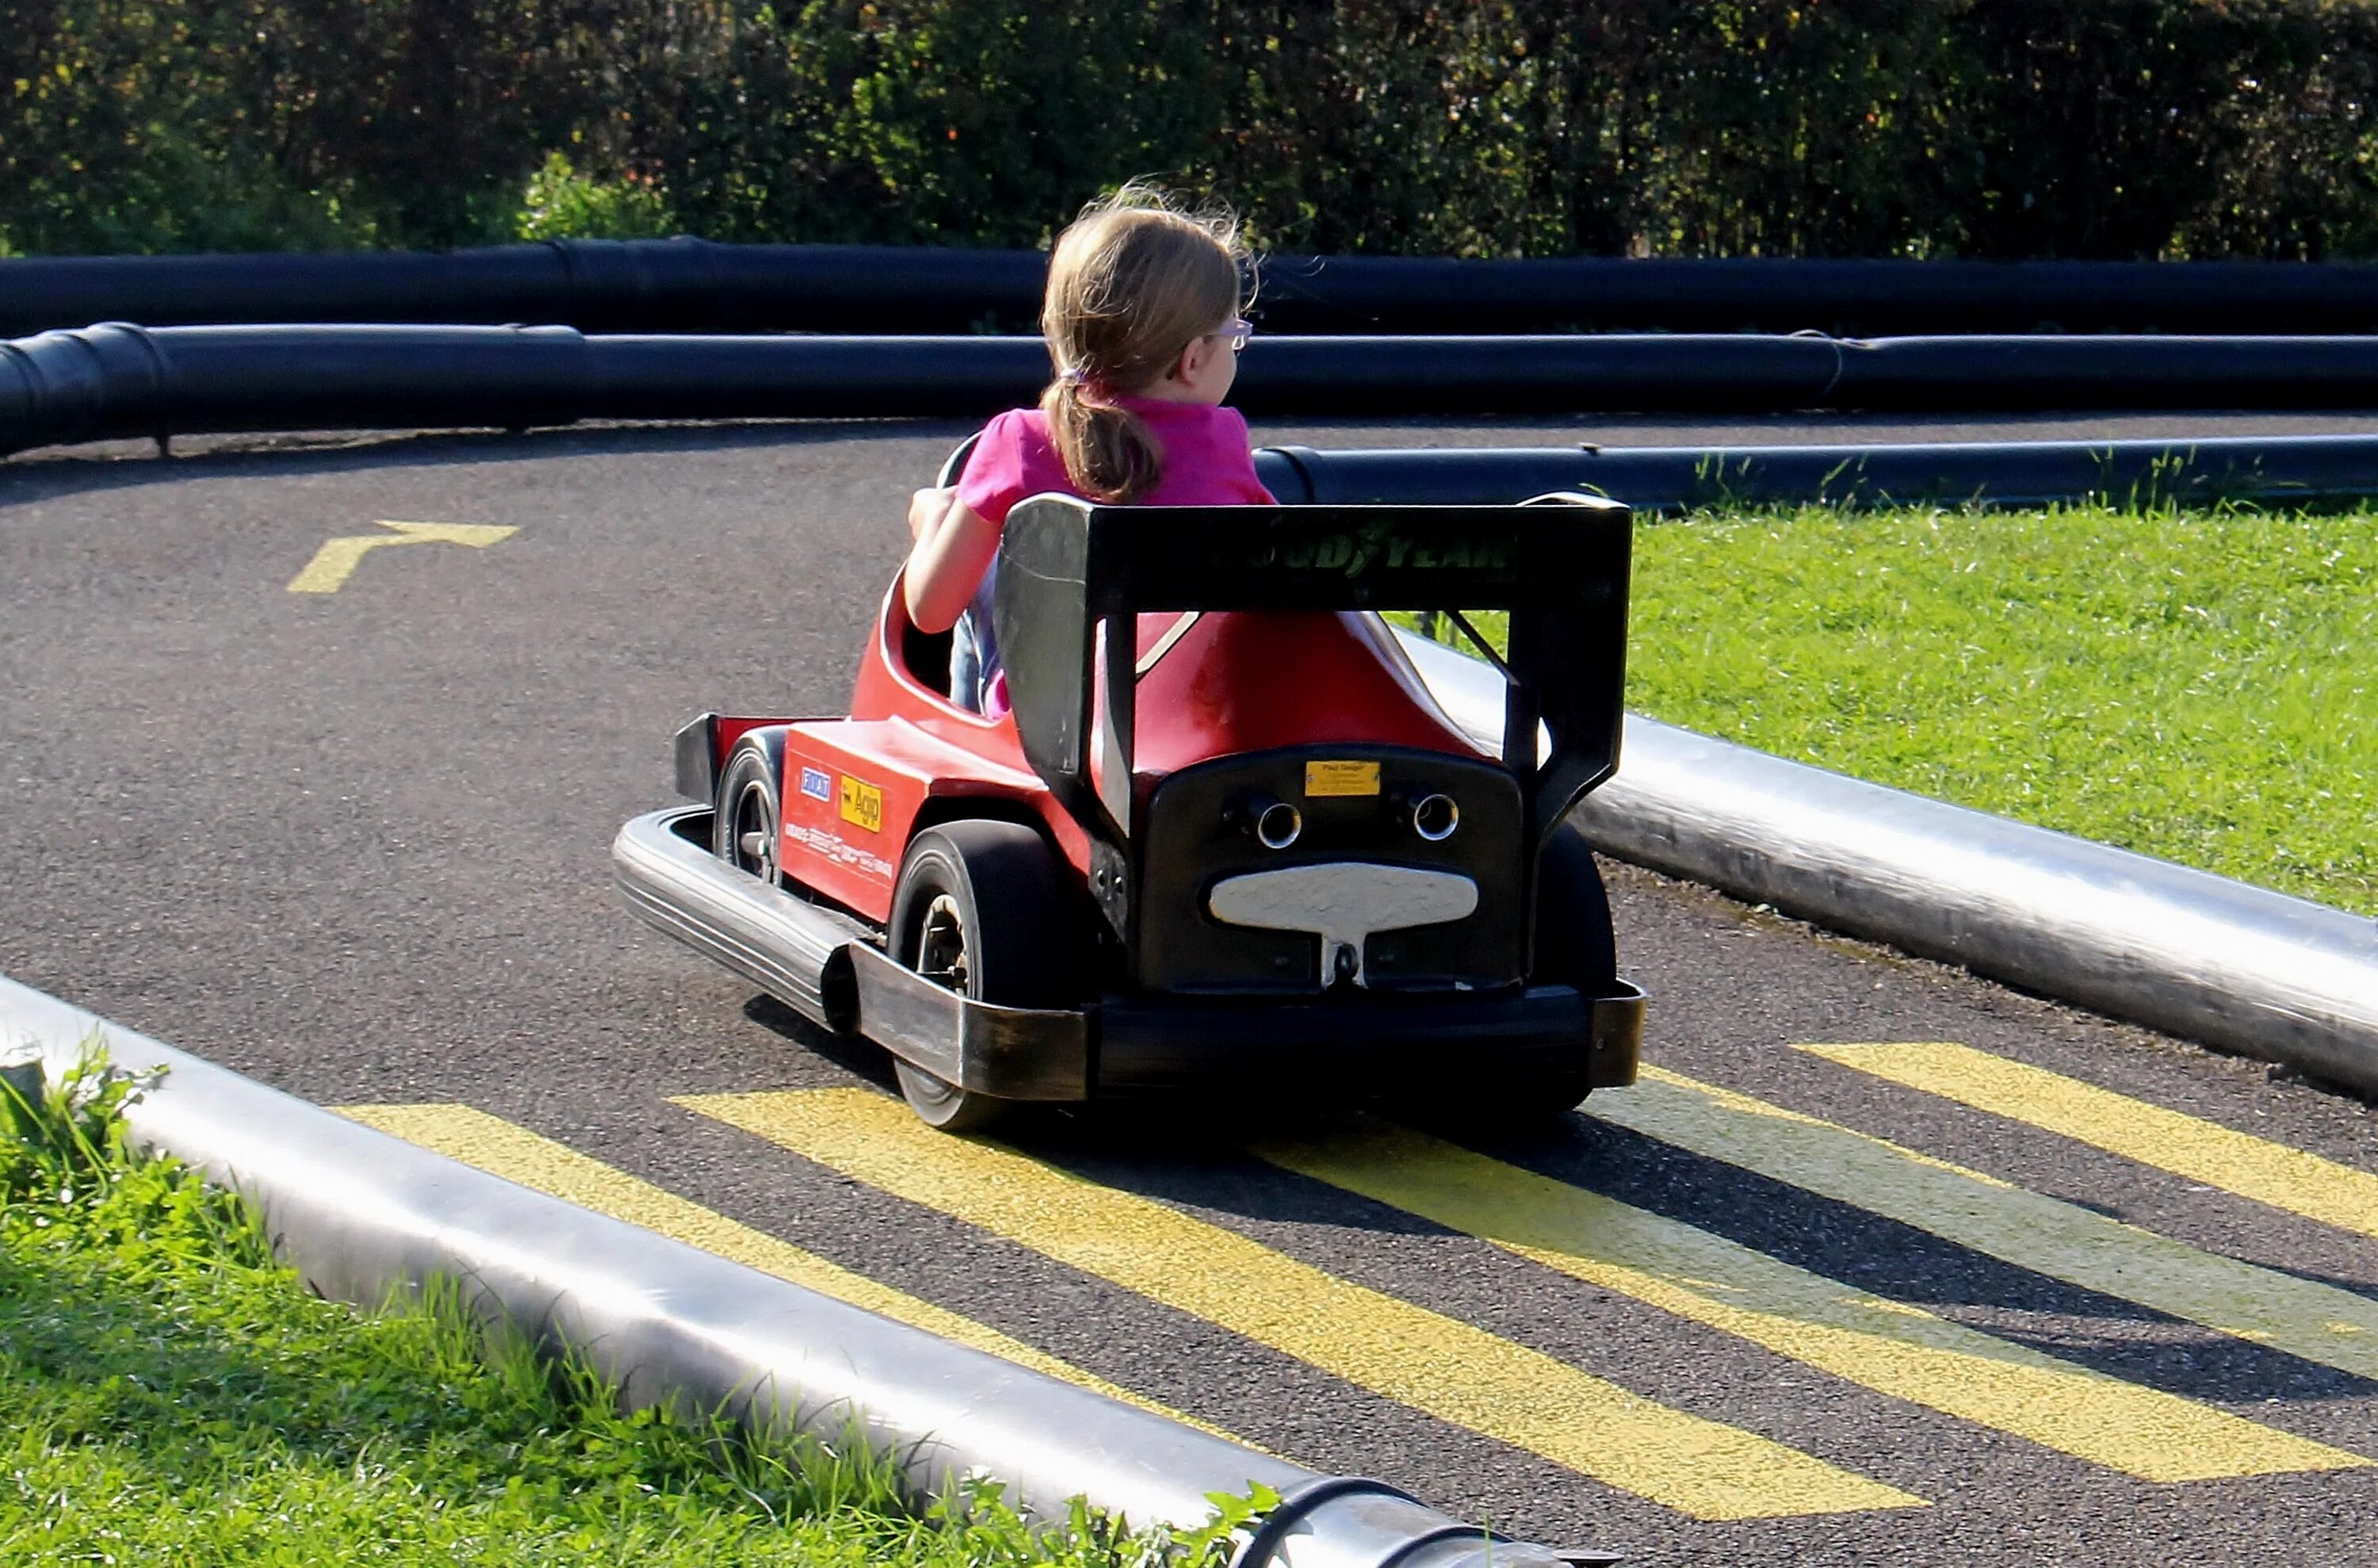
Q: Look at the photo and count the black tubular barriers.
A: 3